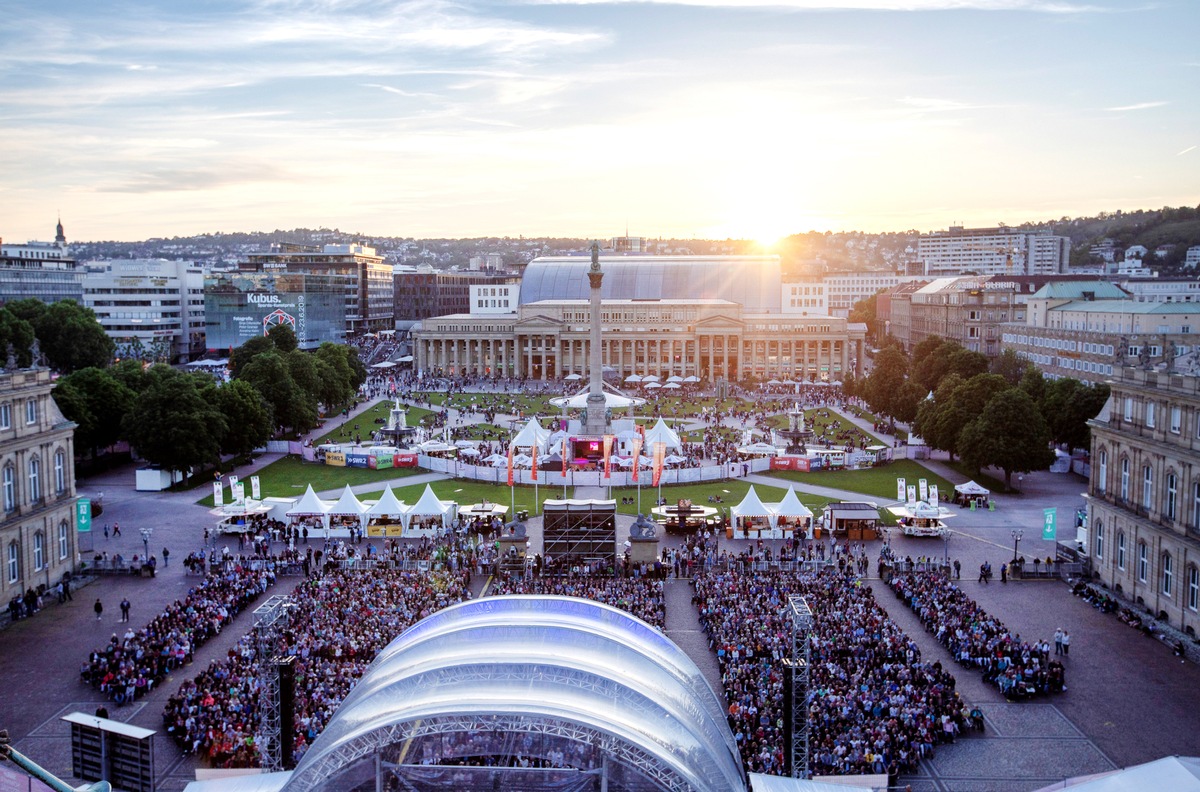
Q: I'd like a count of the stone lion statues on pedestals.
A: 2